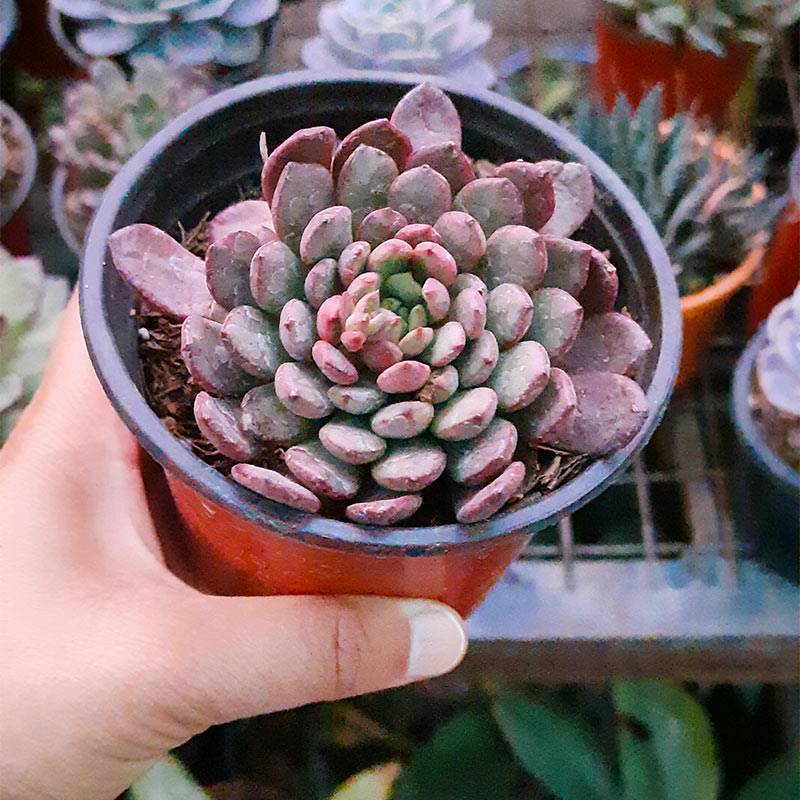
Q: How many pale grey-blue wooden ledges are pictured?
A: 1